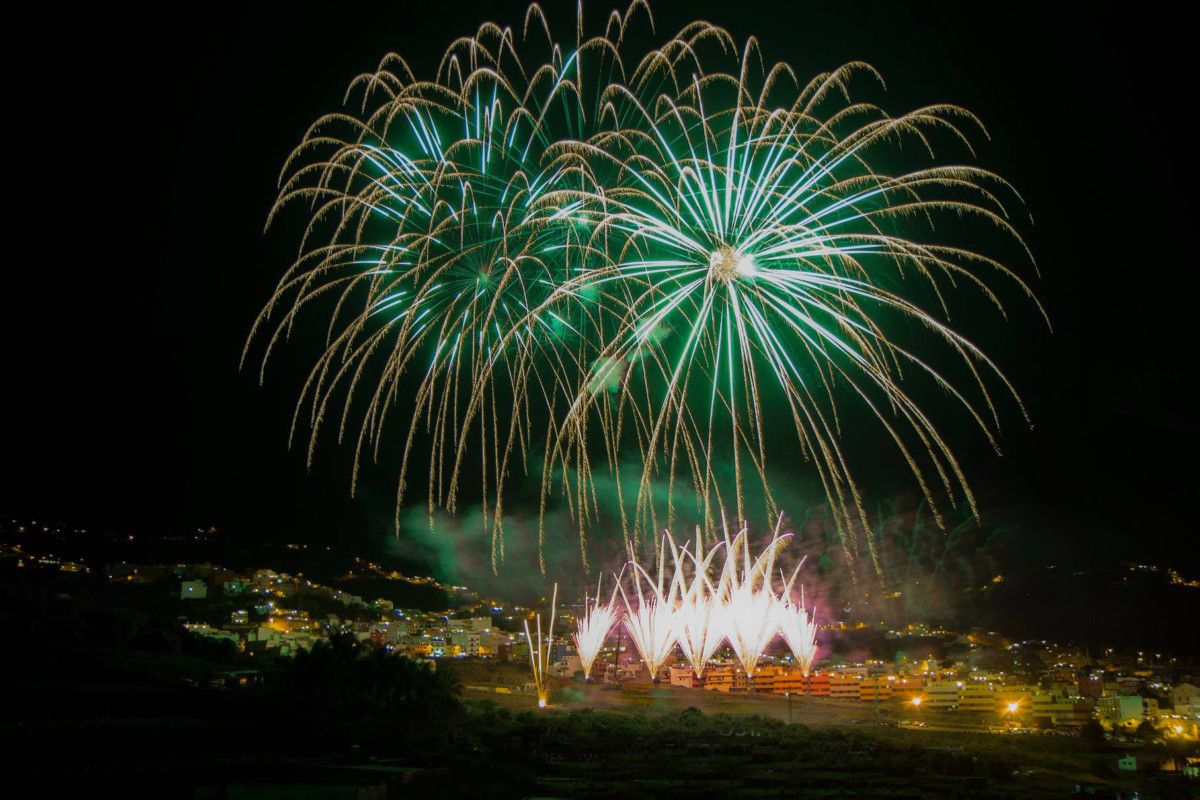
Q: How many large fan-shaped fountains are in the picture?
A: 5